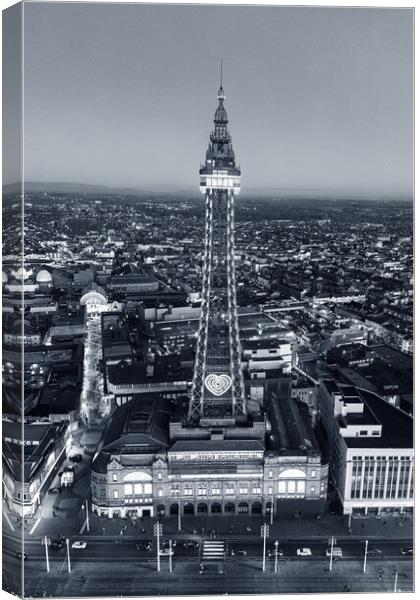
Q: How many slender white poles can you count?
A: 13